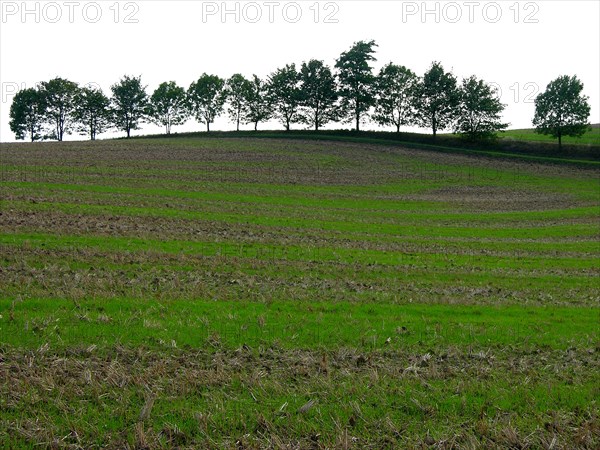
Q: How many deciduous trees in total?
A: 15